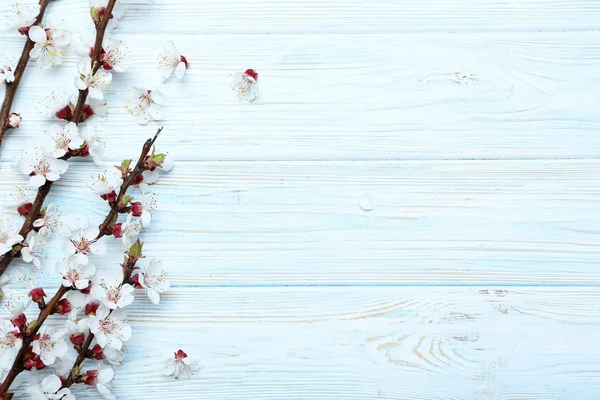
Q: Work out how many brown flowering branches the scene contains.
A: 4